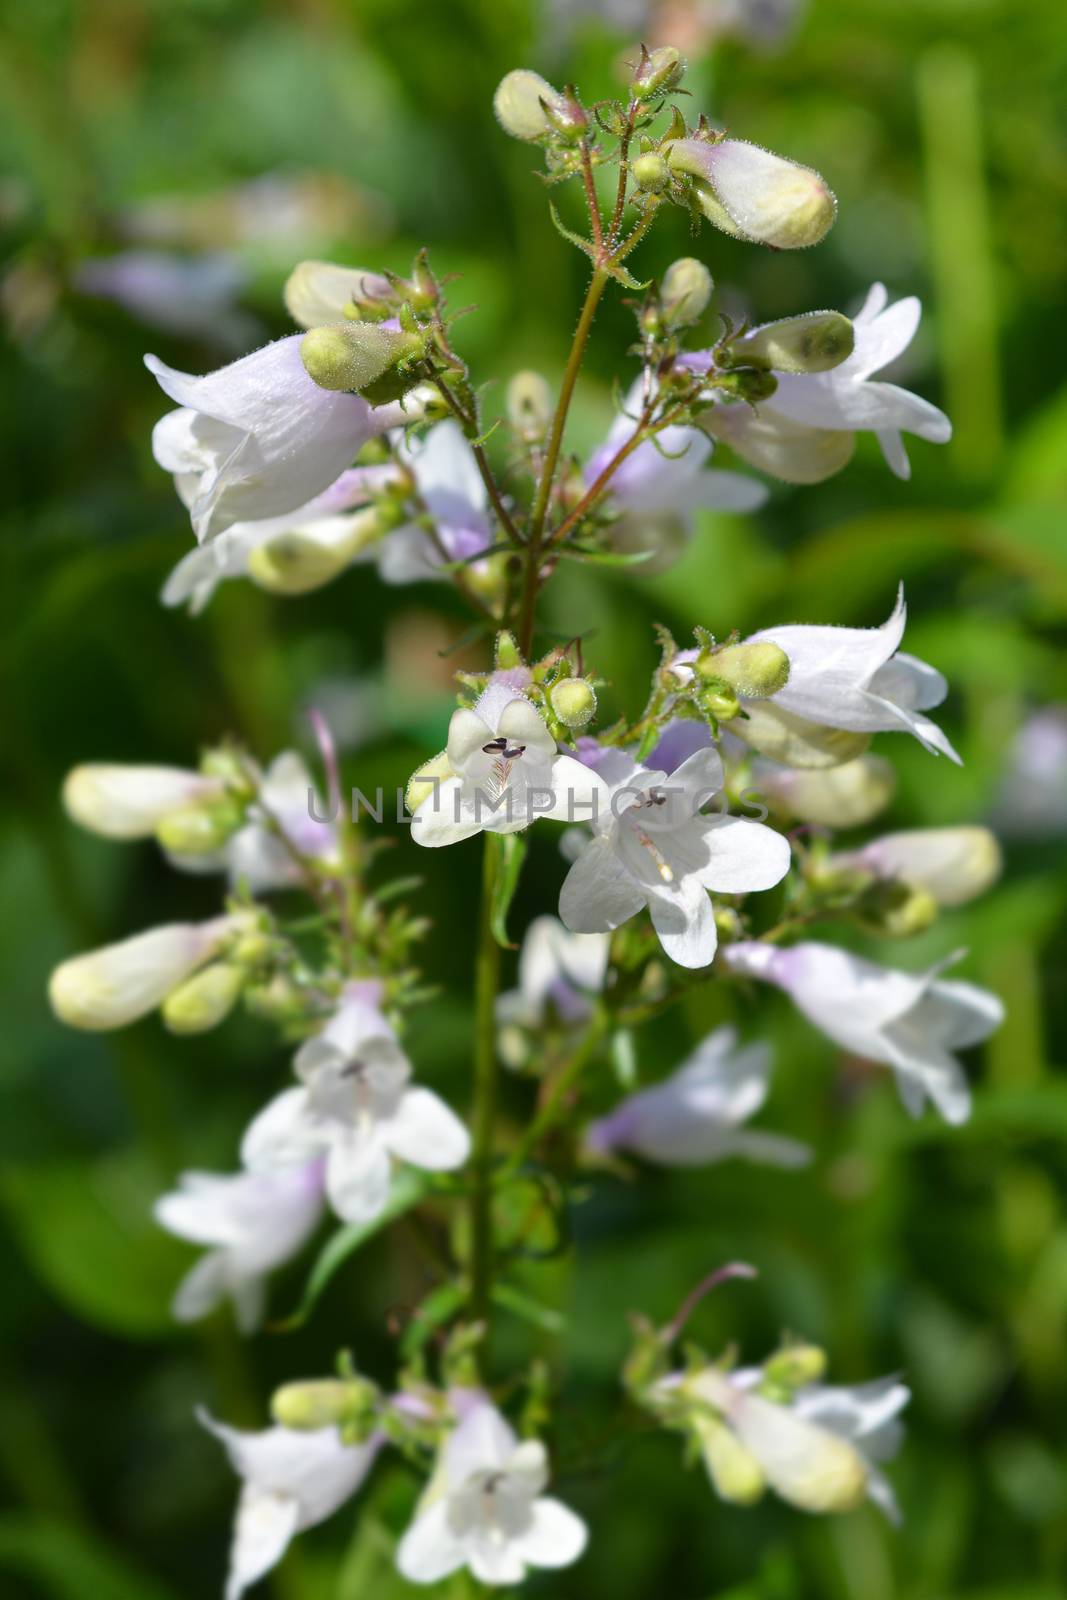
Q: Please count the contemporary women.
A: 0